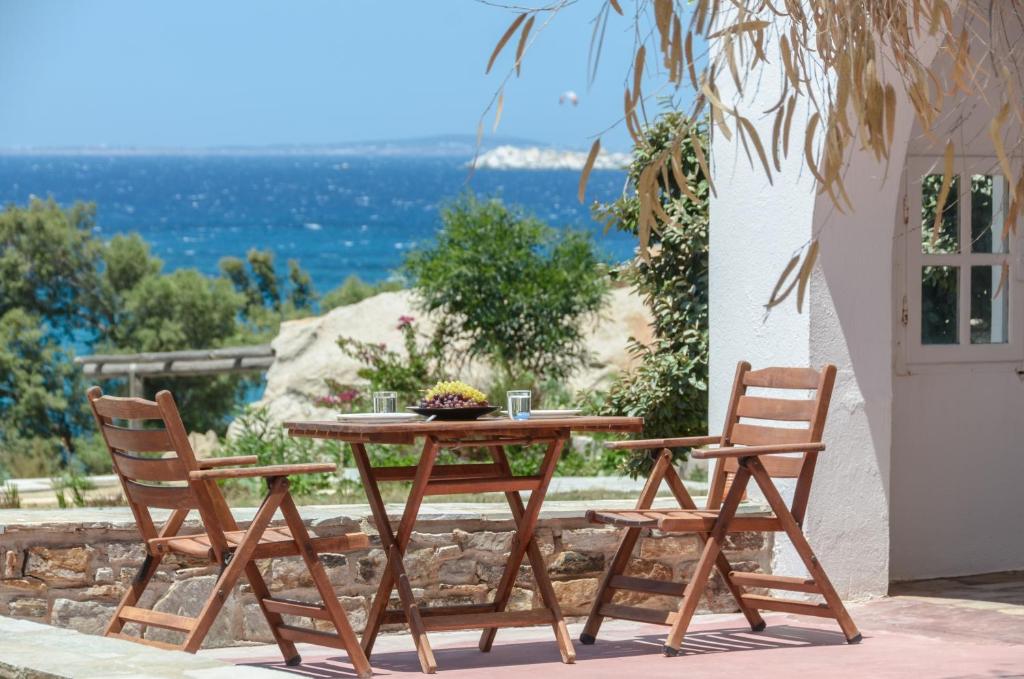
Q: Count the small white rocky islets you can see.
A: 1